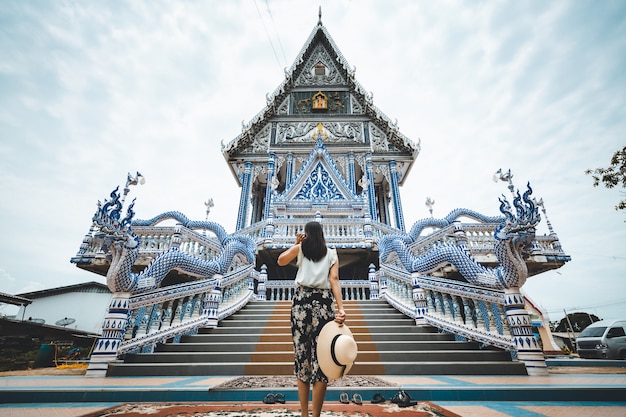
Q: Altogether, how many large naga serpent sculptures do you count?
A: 2